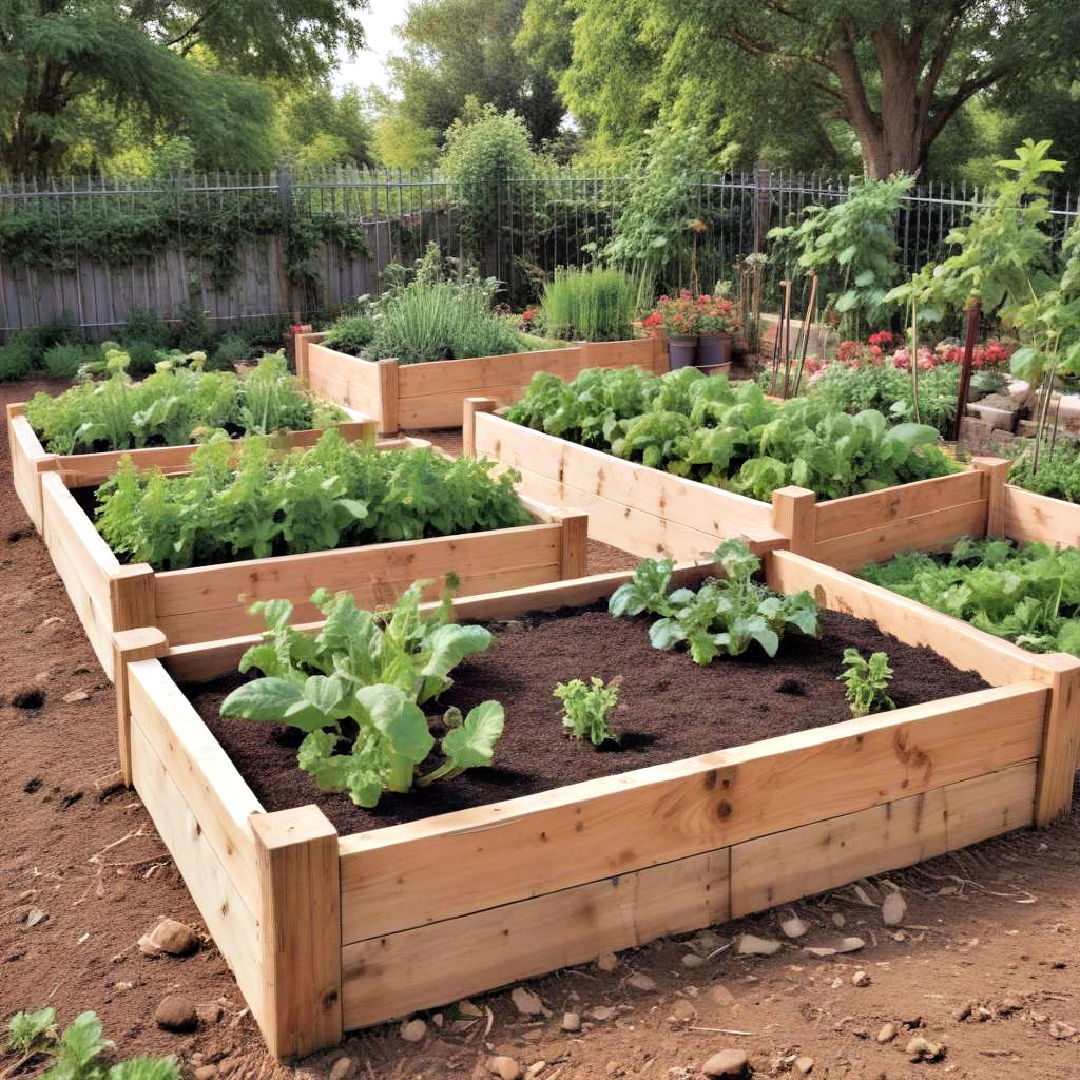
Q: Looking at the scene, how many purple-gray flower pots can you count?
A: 2